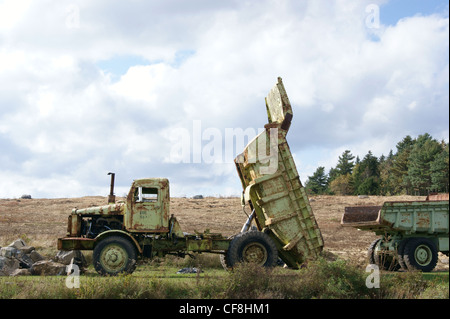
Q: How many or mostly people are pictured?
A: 0